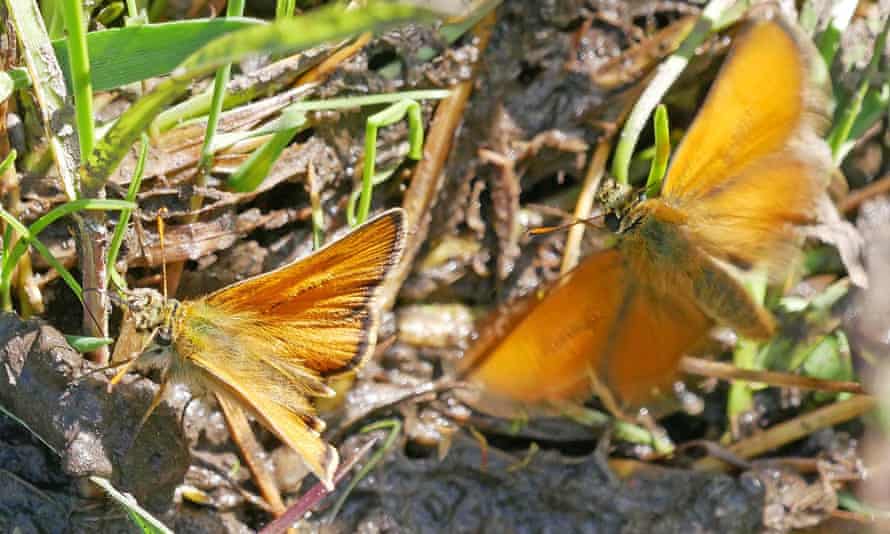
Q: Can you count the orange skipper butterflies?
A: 2